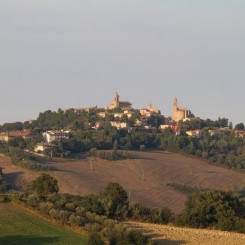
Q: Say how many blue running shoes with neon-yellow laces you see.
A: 0